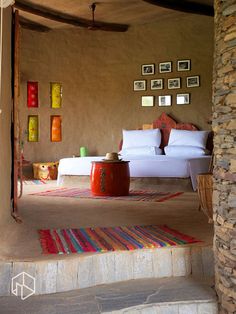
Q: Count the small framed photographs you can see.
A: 10